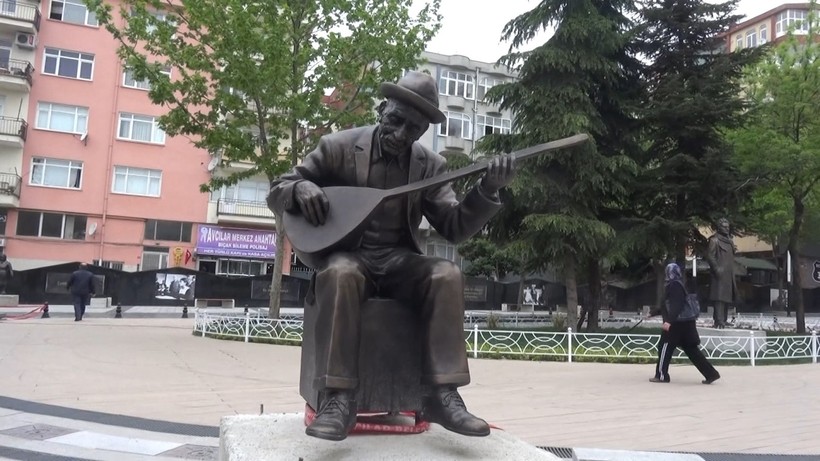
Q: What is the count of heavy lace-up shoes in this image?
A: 2